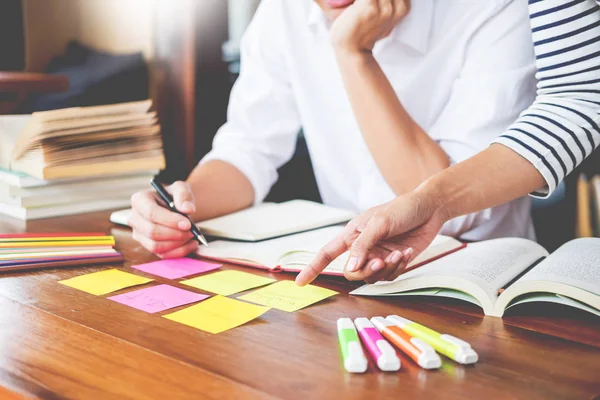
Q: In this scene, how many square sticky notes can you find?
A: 6